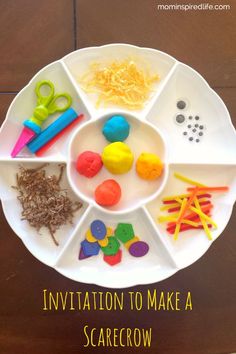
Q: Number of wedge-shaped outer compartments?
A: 6